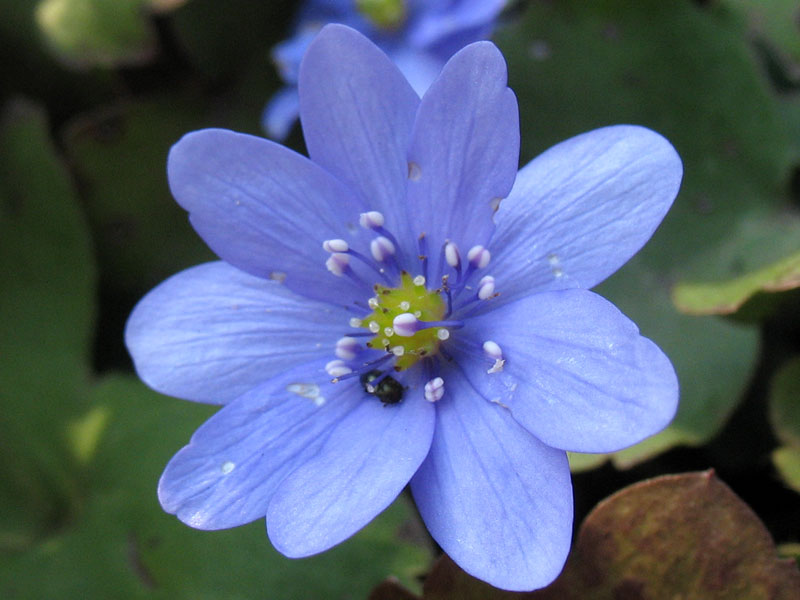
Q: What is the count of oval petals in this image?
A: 9